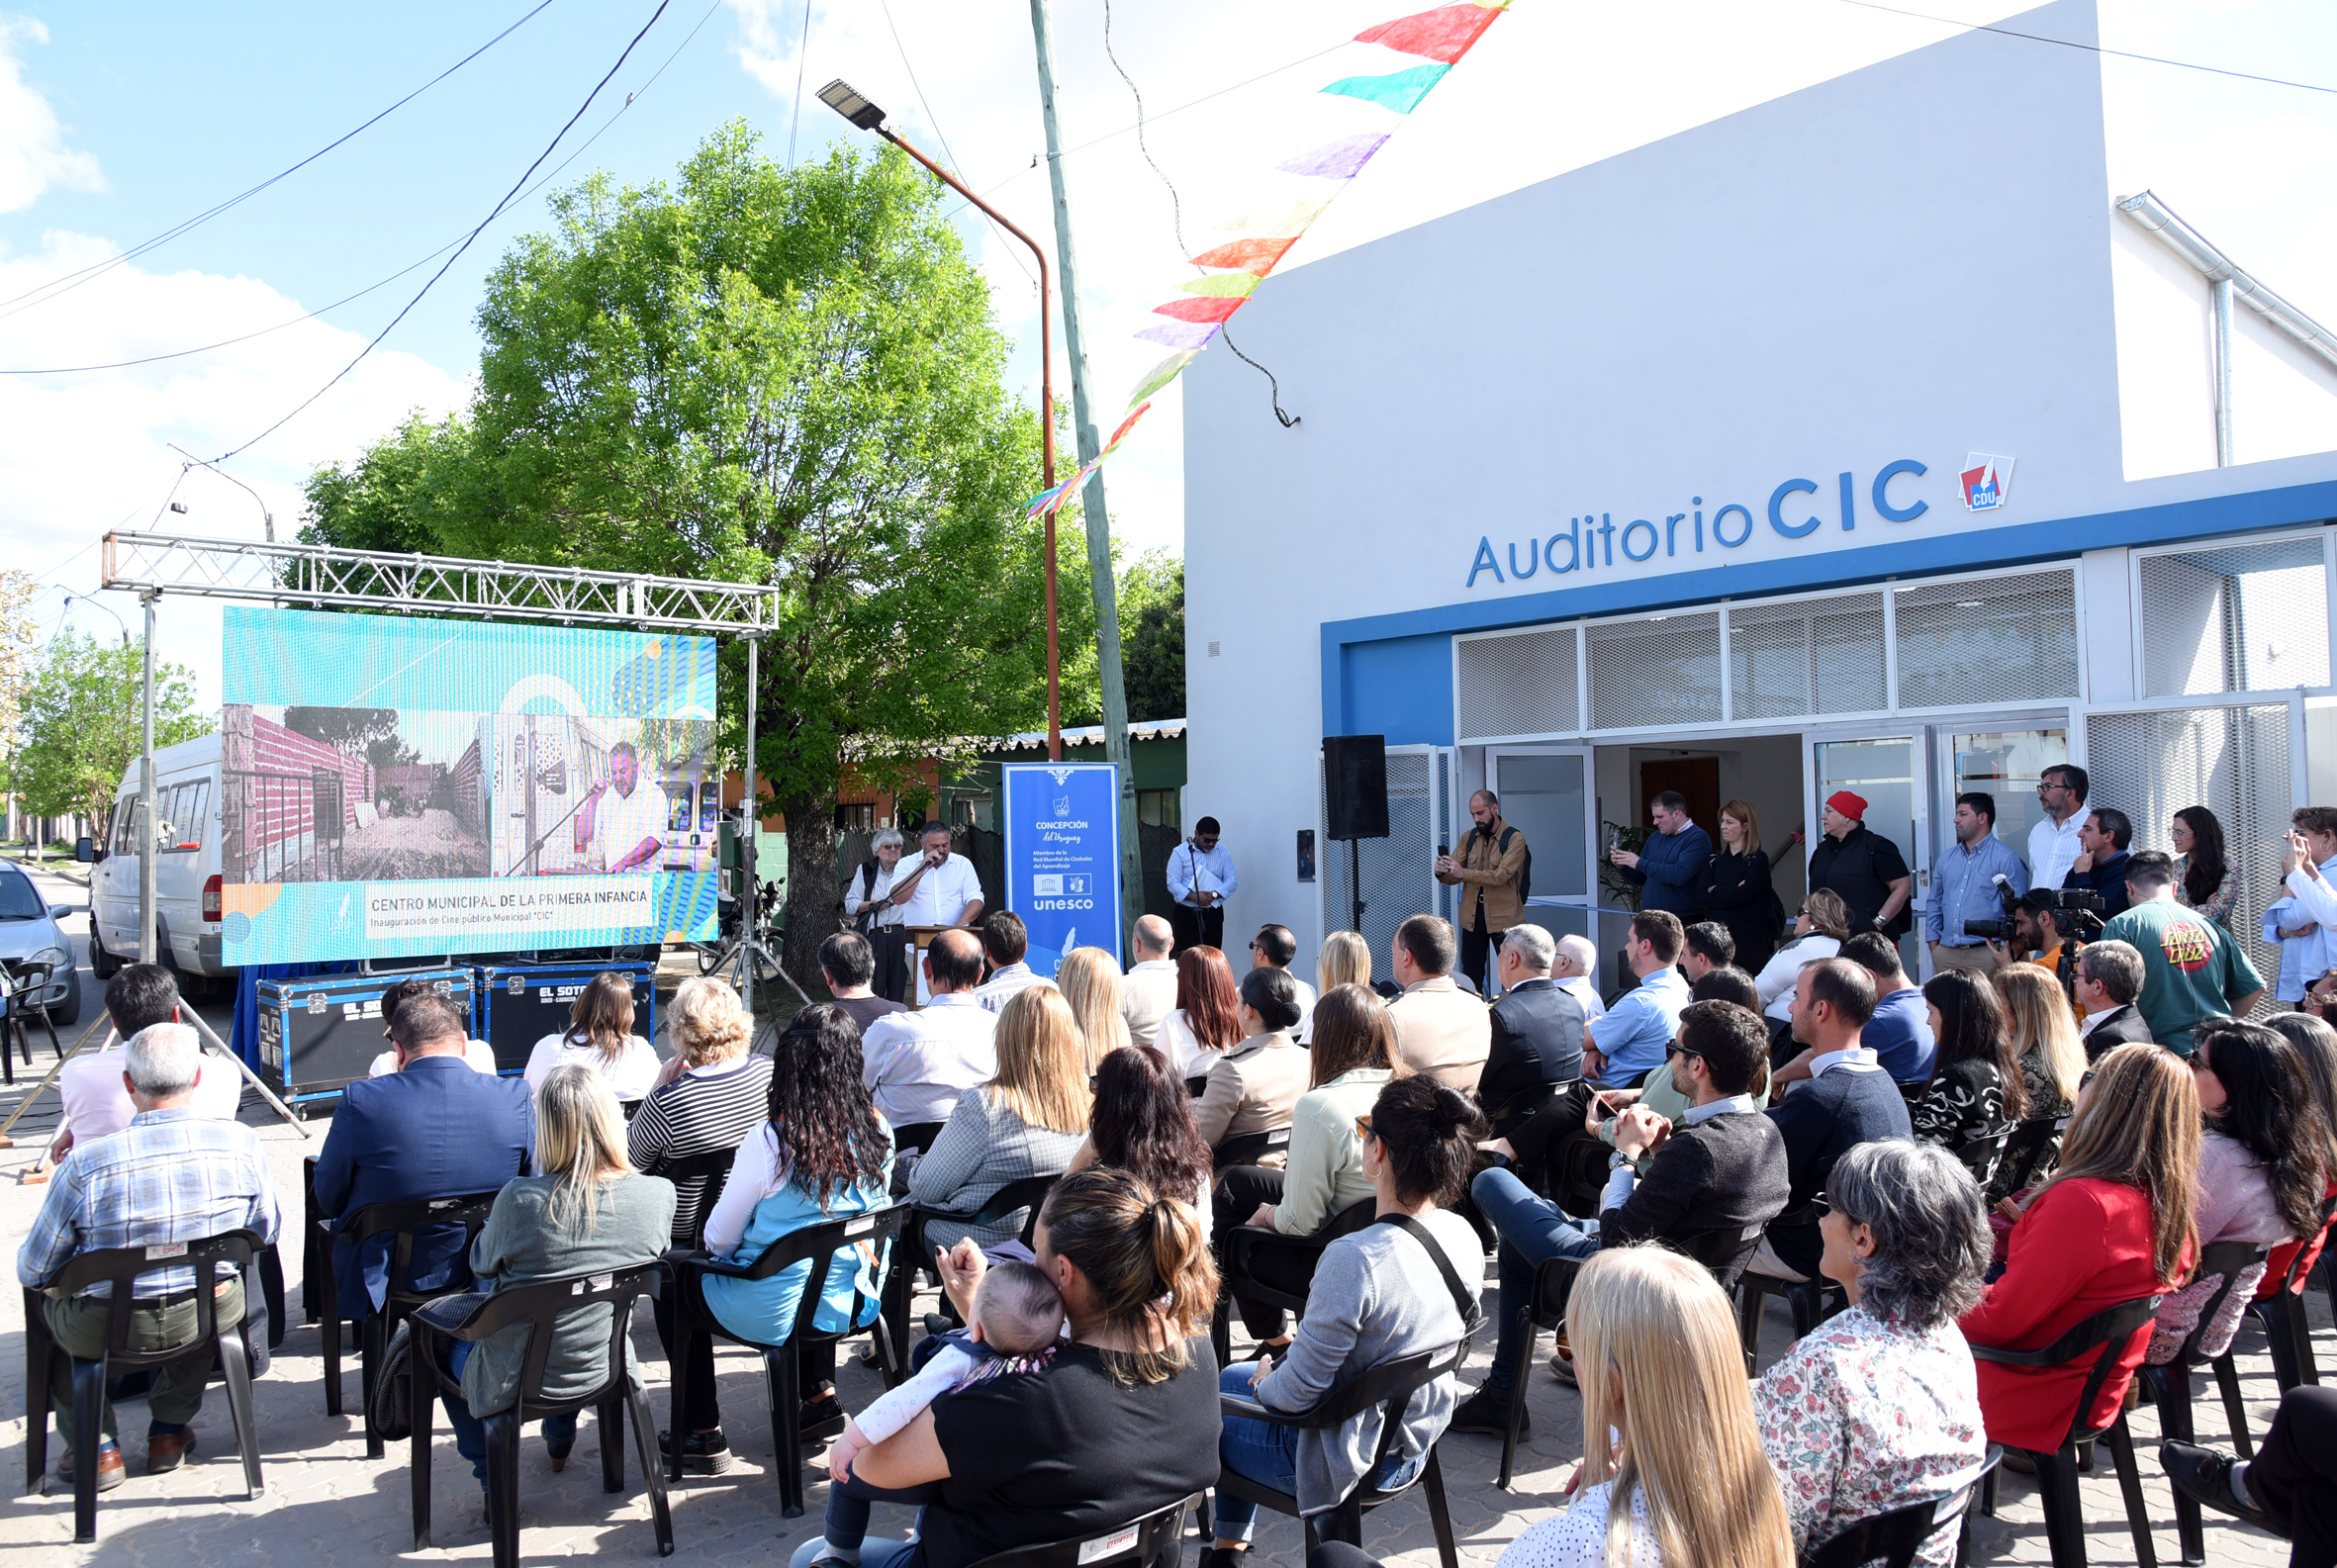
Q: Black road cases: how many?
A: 2